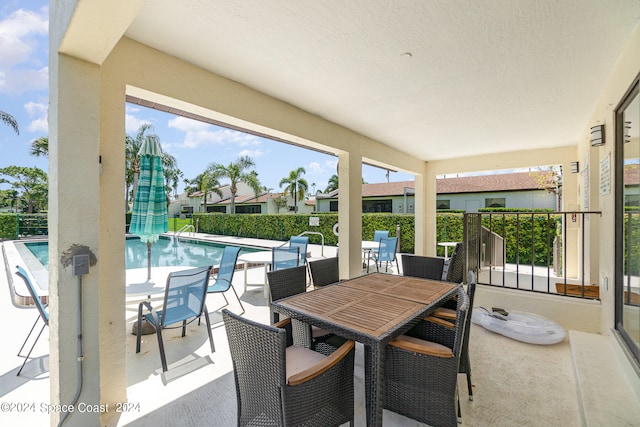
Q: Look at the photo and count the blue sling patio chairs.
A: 7